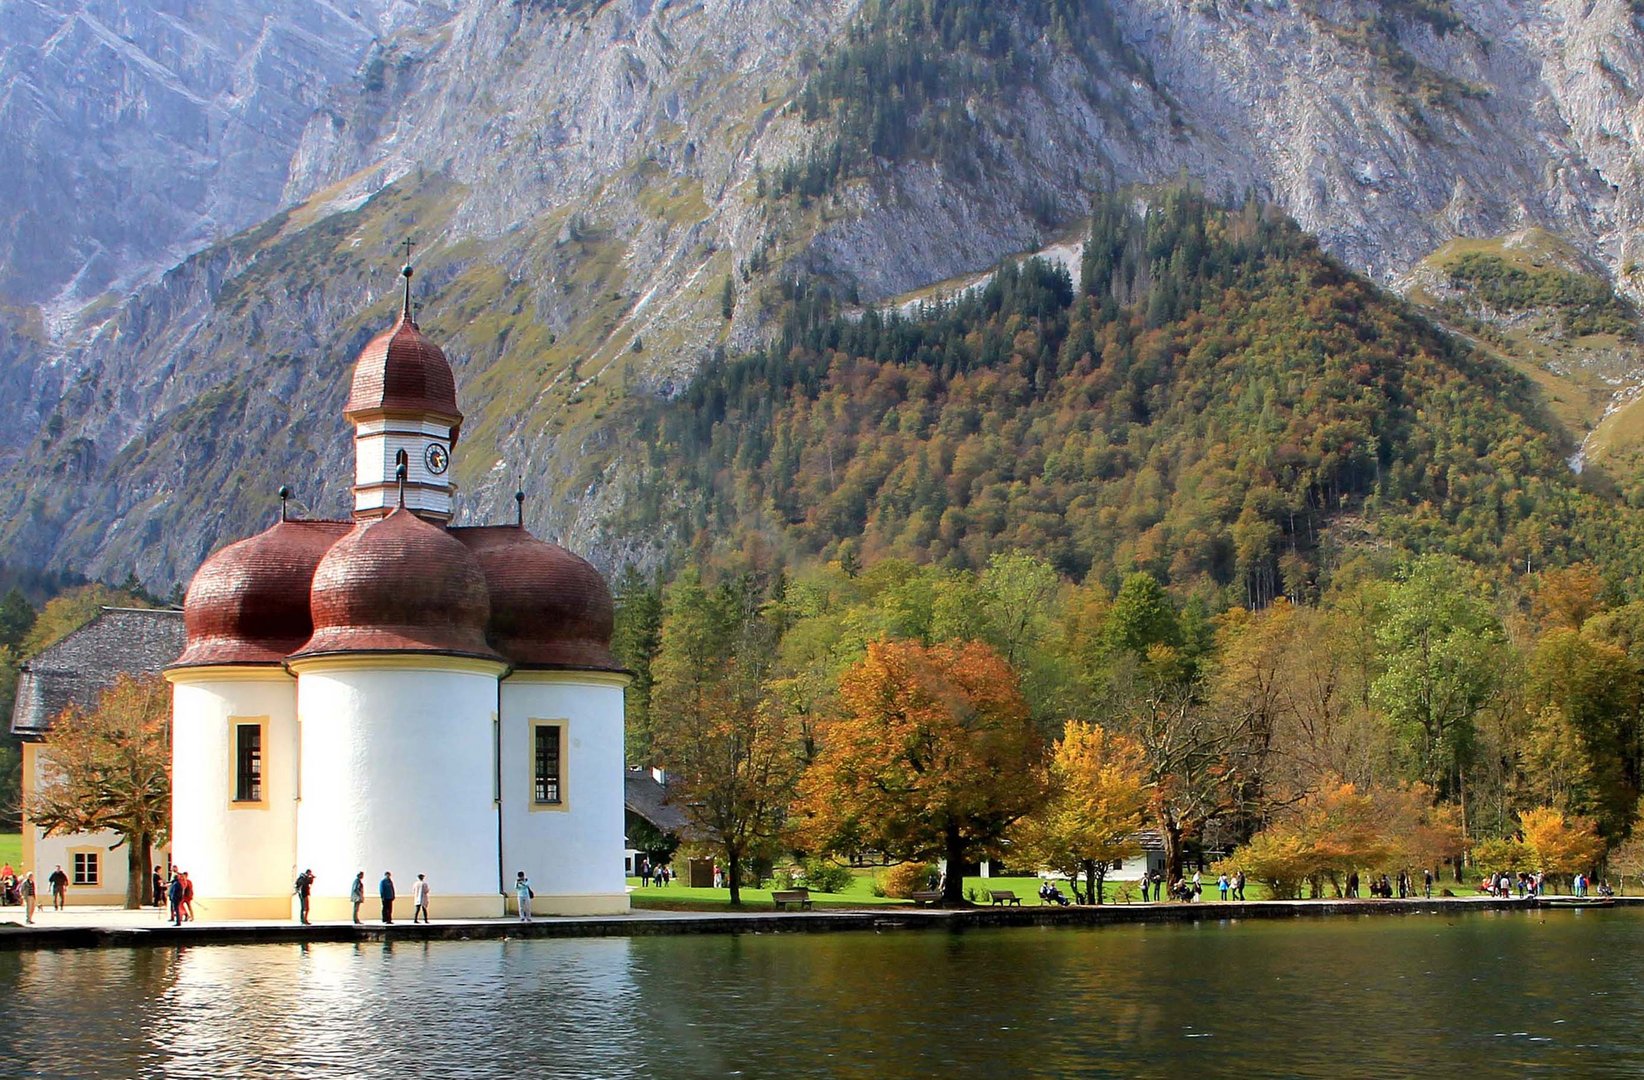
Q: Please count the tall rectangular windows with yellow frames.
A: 2